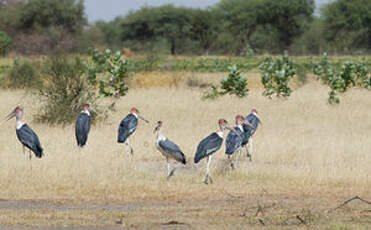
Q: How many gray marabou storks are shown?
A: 7